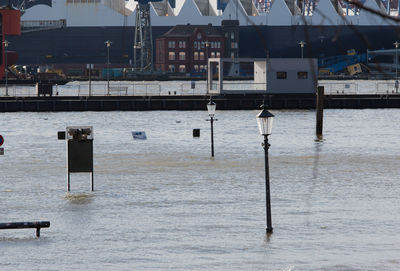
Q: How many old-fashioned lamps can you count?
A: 2